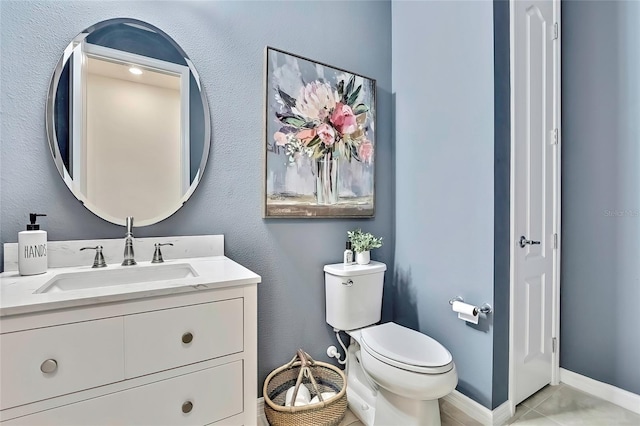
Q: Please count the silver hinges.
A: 4